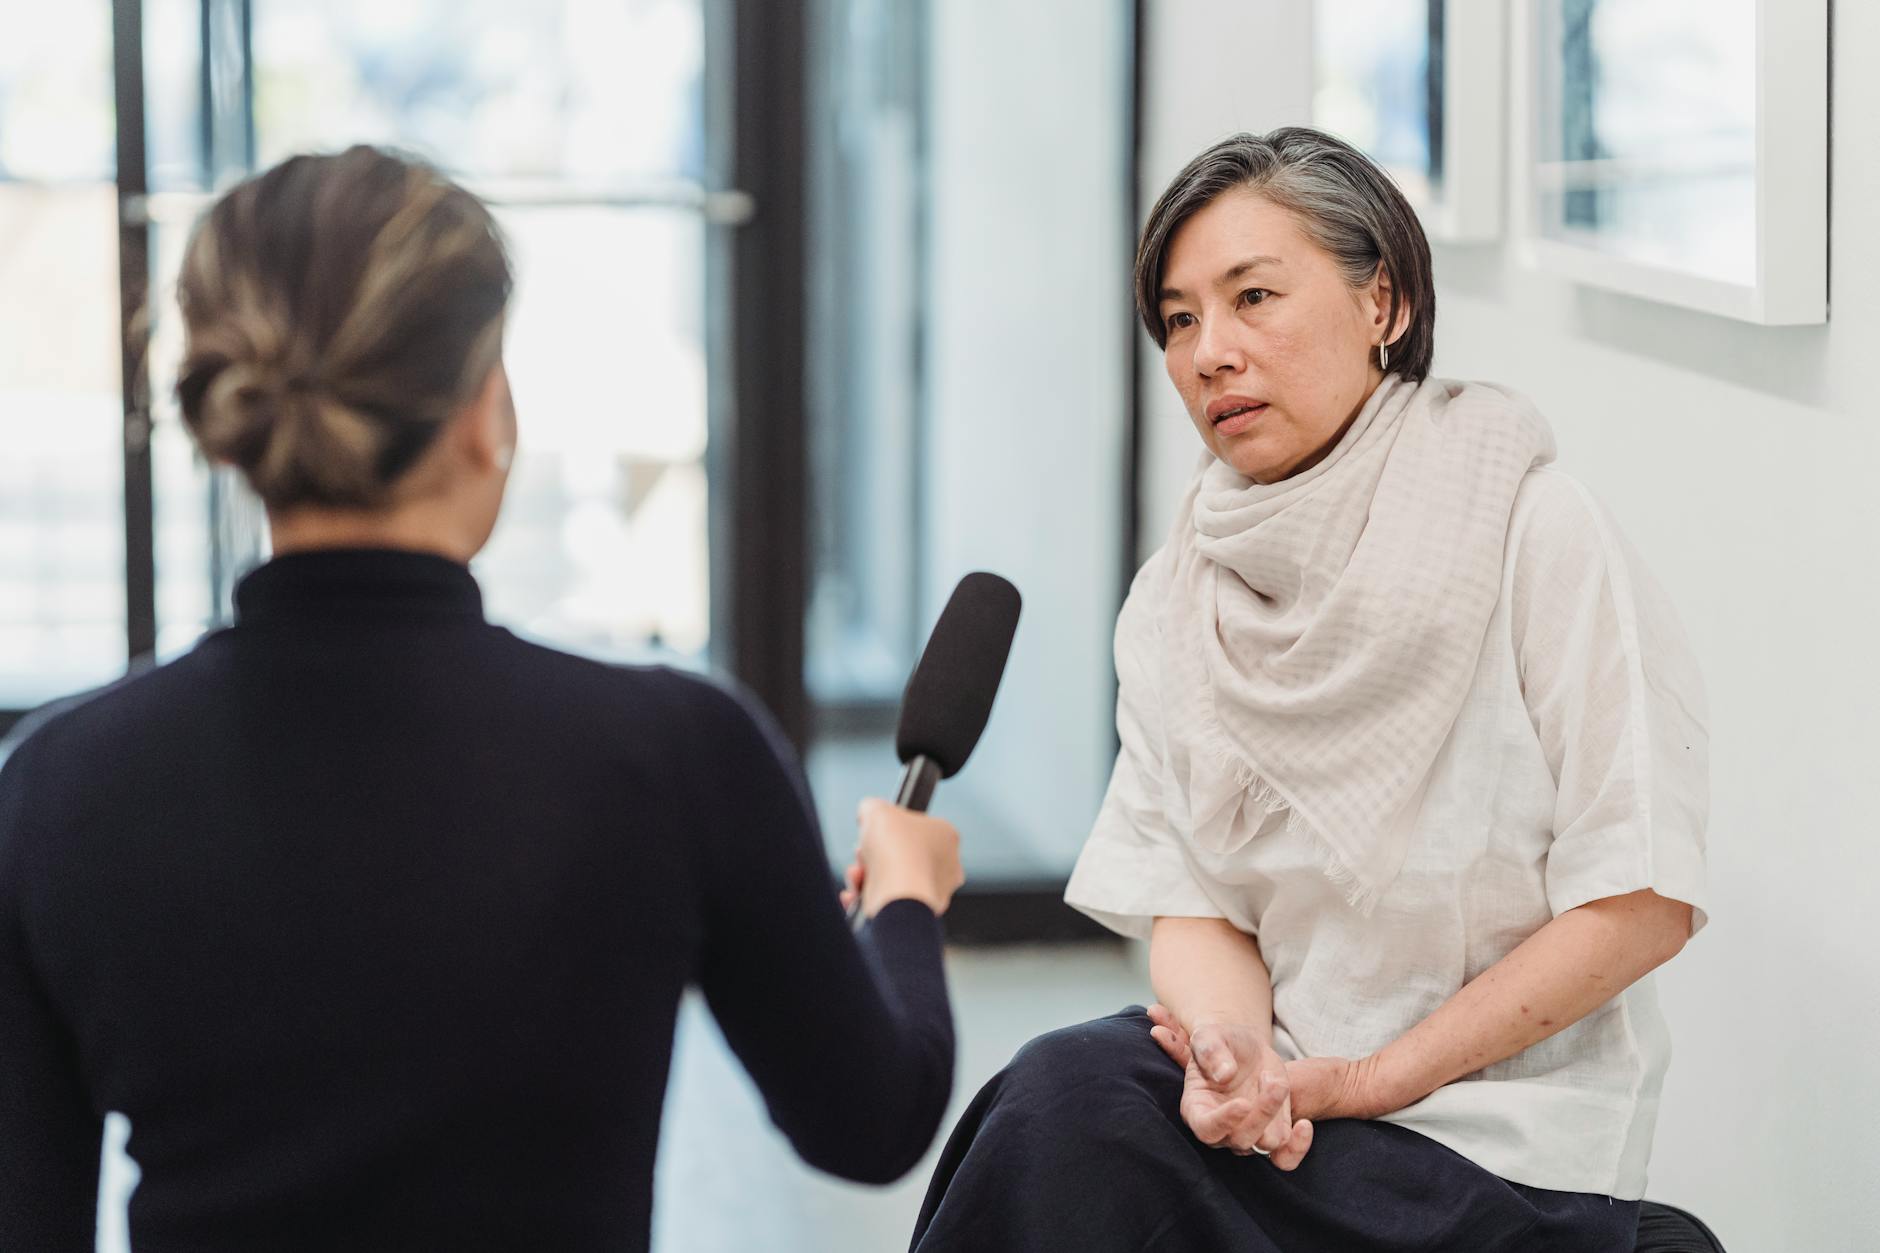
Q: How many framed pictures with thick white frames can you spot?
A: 2